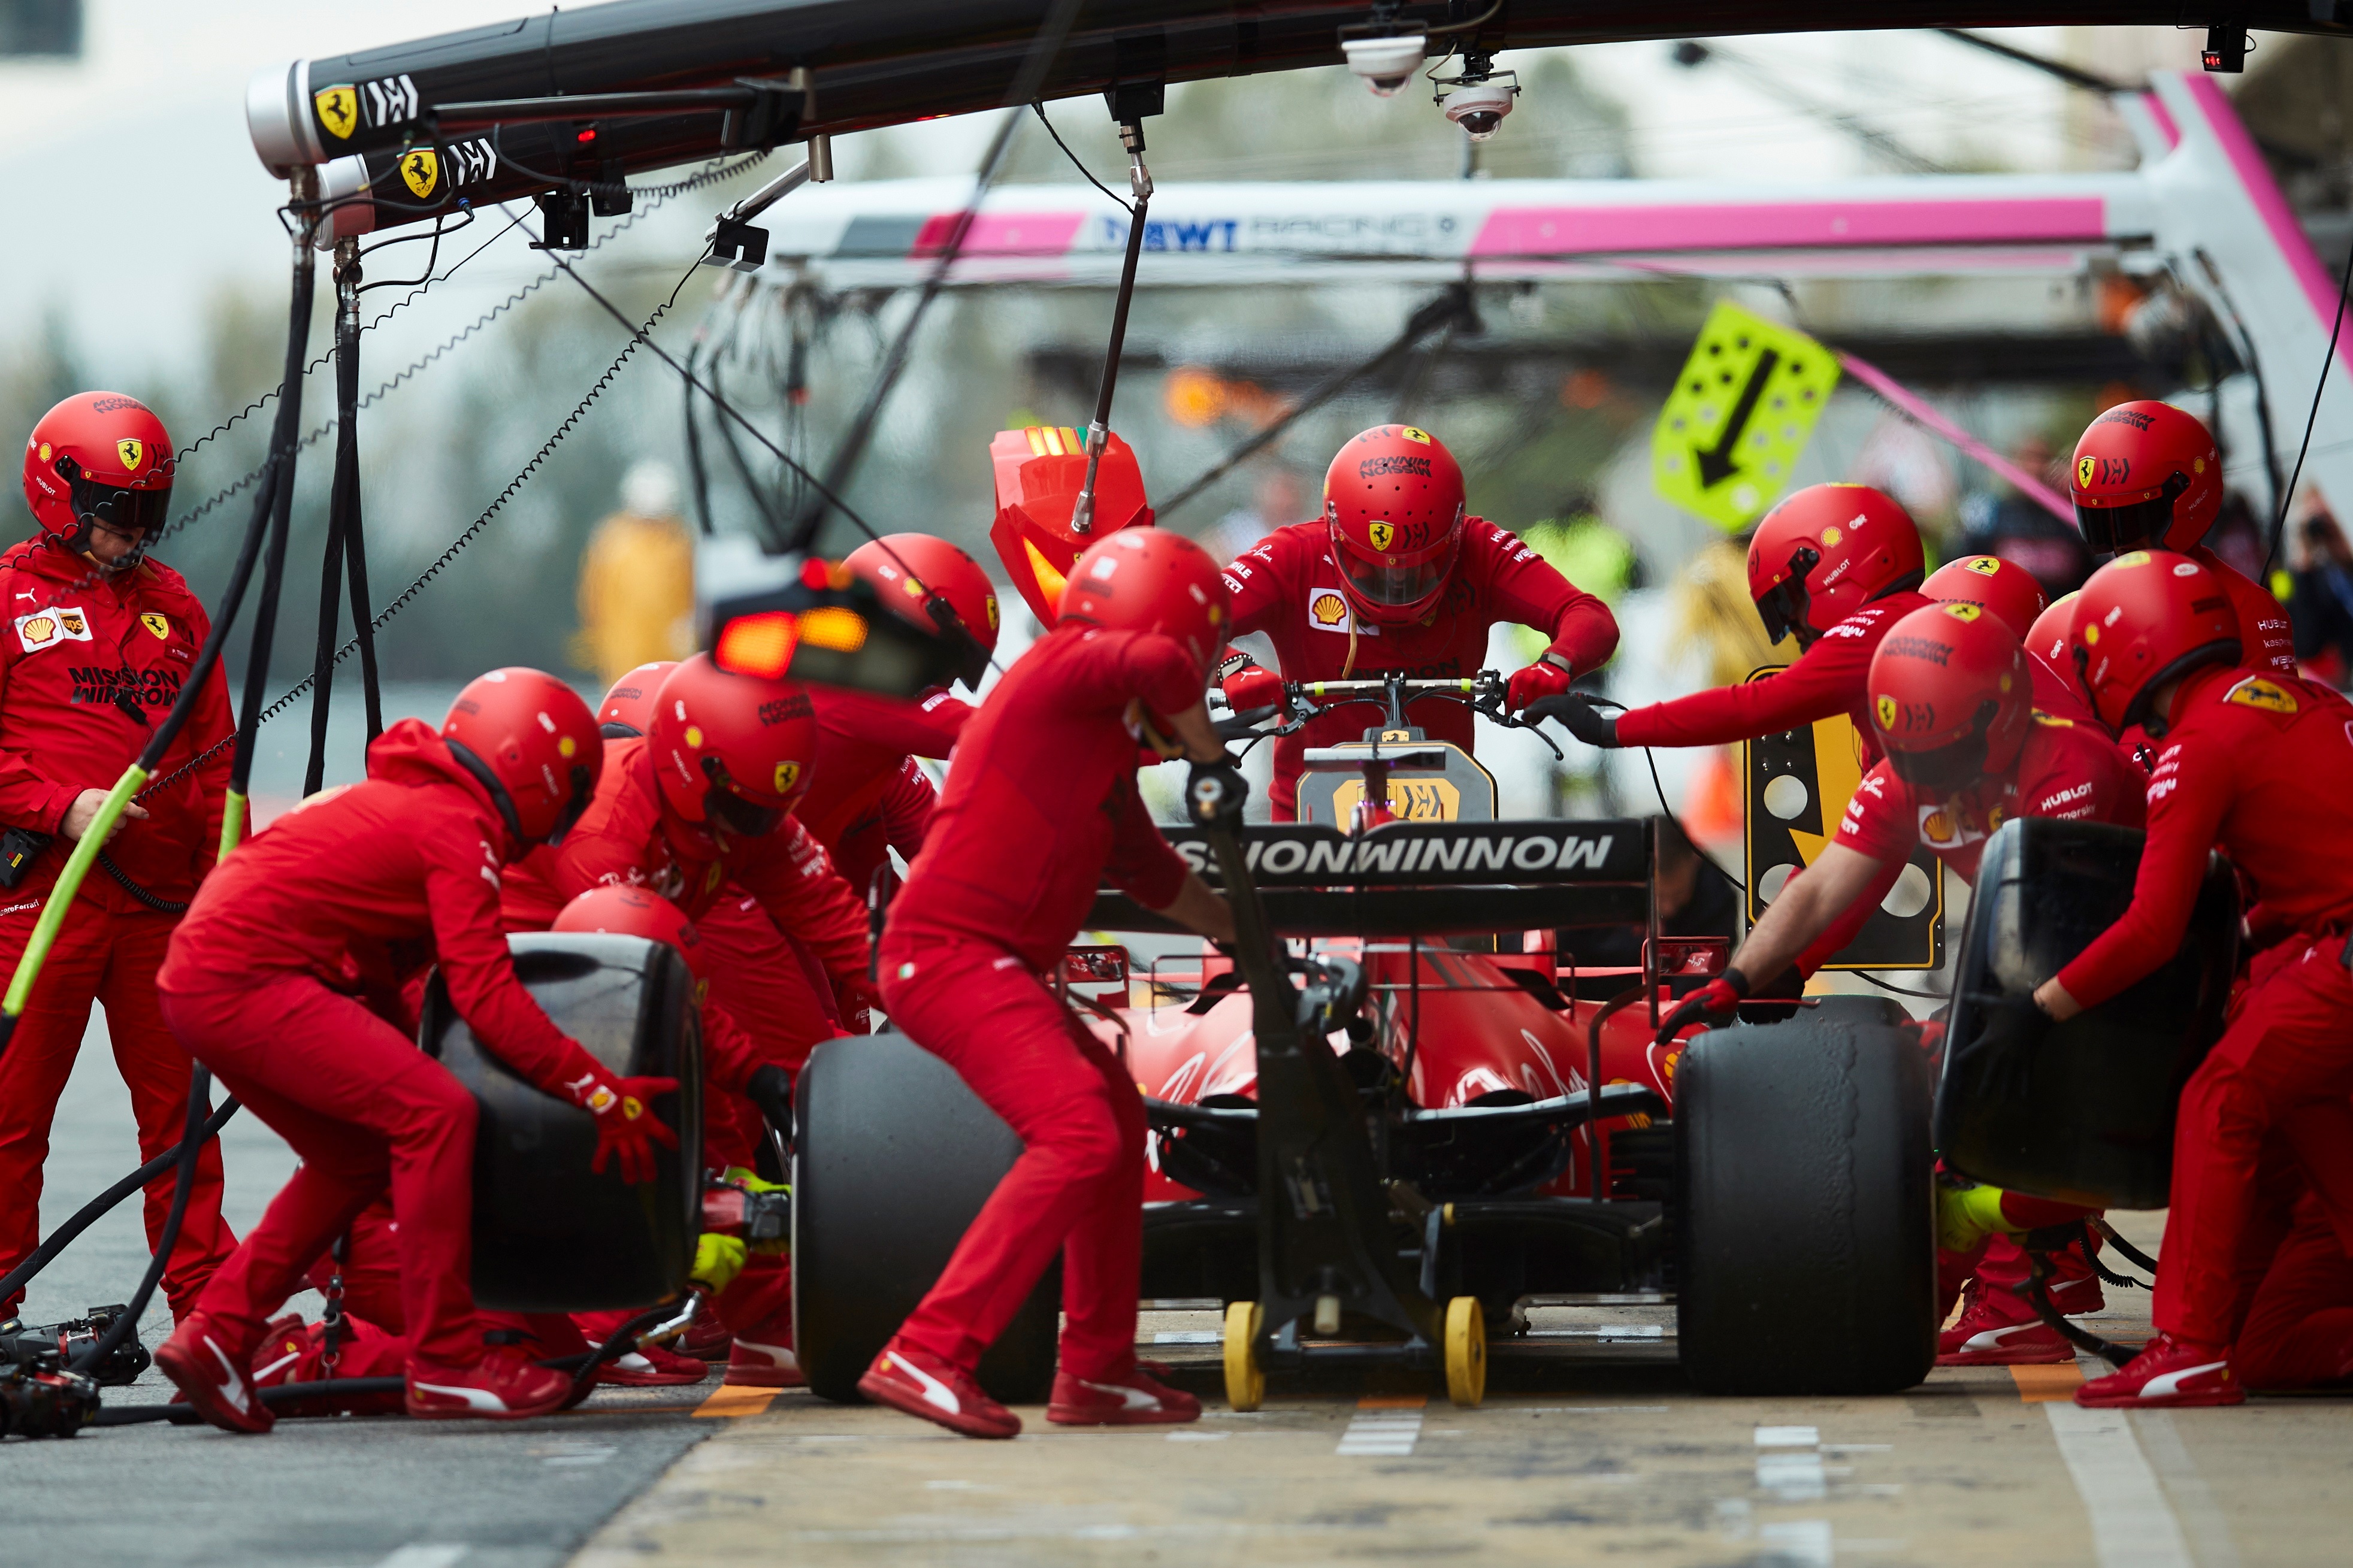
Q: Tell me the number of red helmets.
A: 14